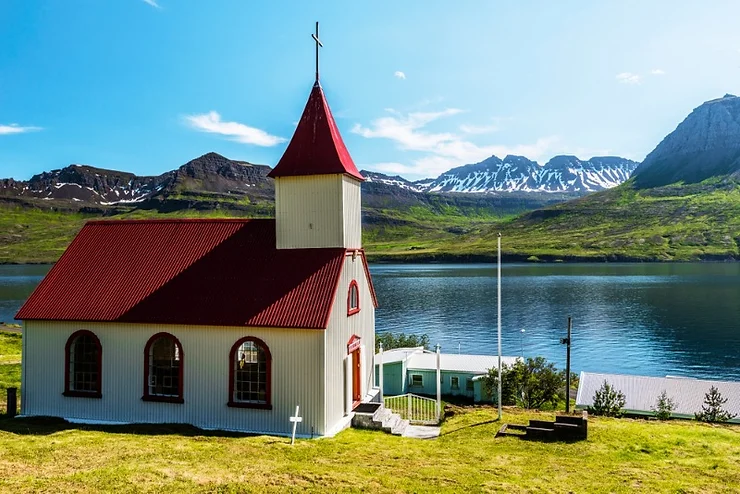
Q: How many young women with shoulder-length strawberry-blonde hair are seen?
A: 0